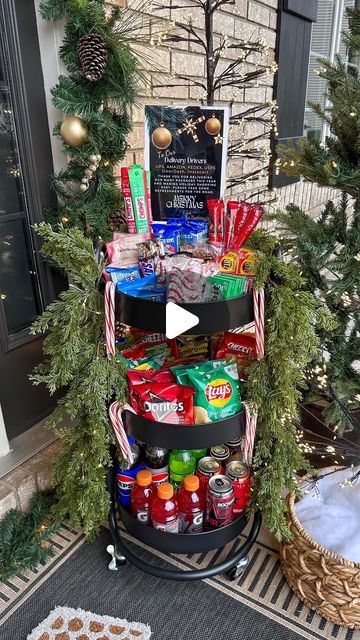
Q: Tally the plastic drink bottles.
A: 7